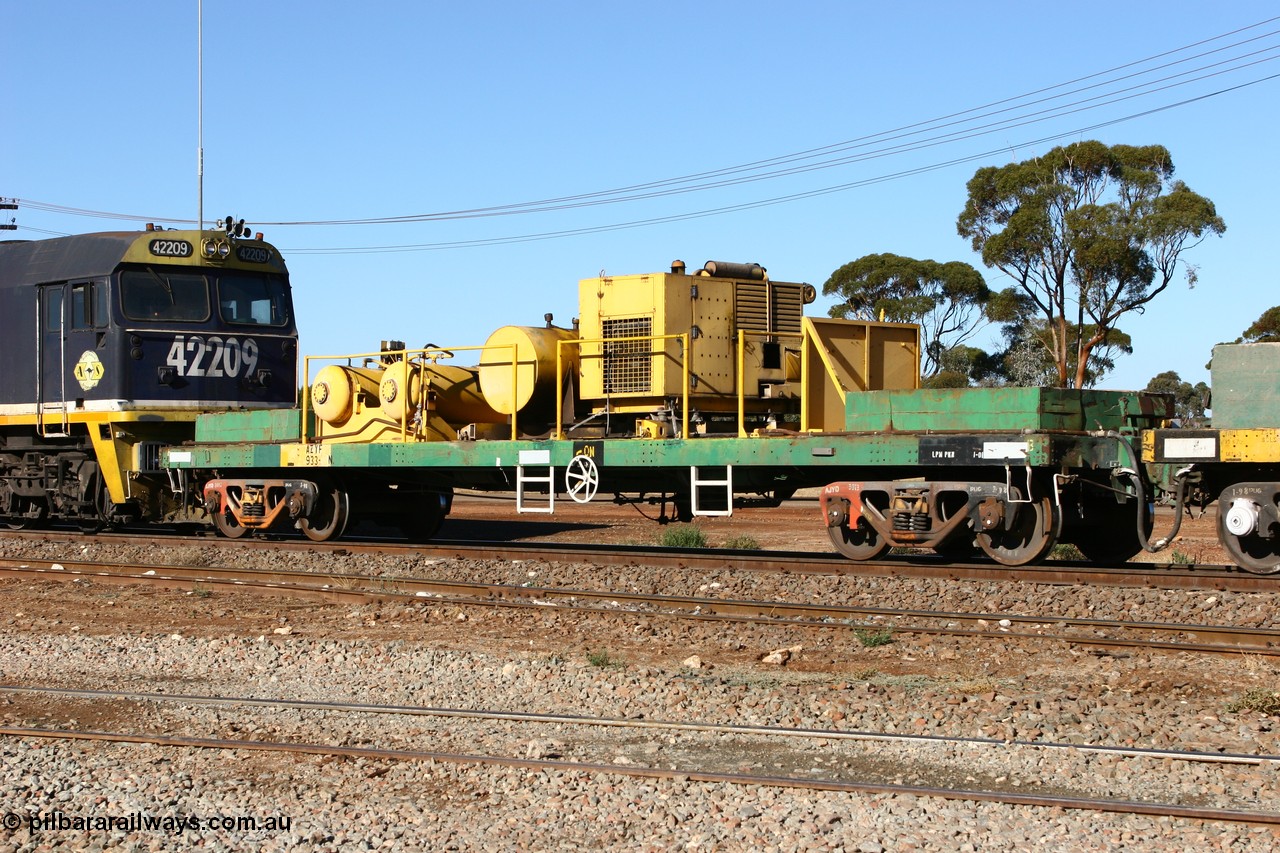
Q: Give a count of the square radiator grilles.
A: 1